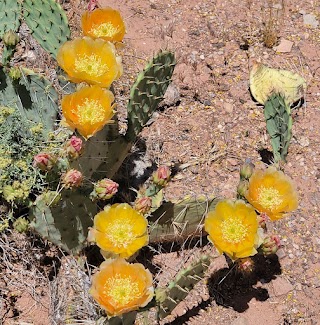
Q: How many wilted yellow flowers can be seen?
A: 0